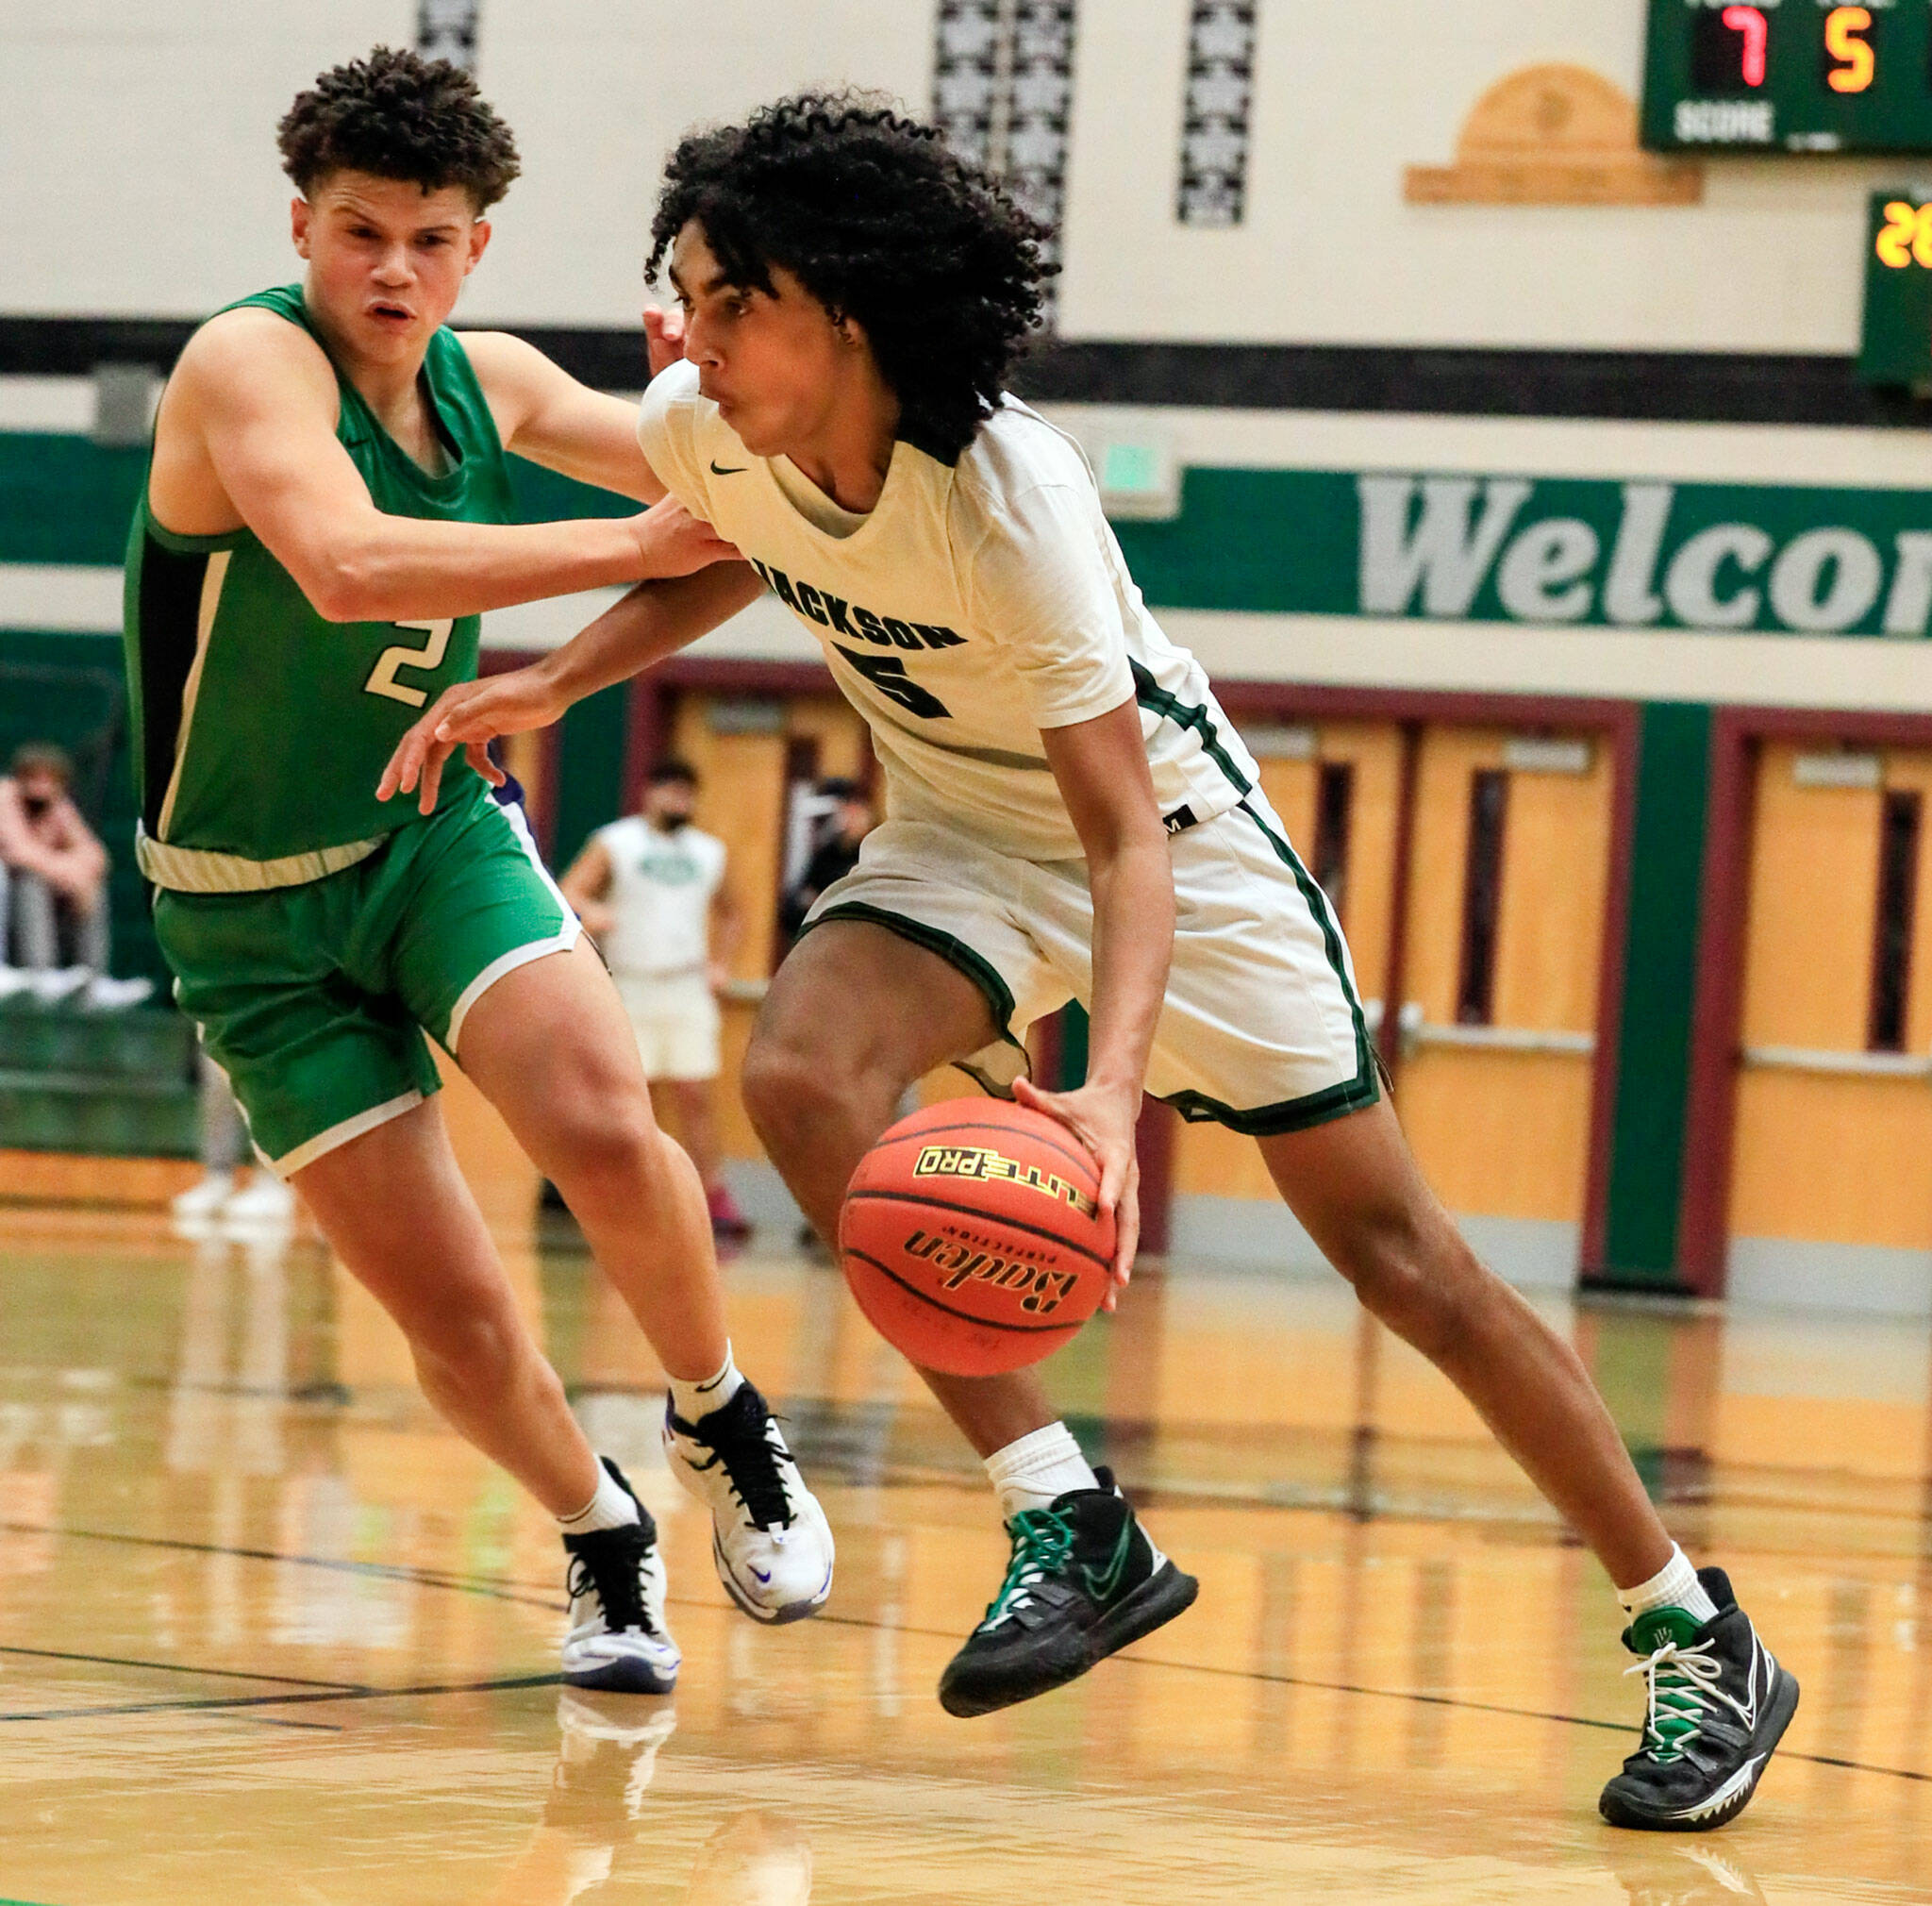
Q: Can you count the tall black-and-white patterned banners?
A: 4